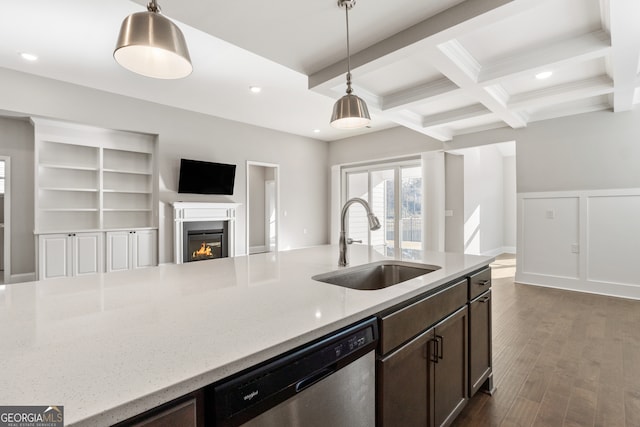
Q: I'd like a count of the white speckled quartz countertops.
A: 1